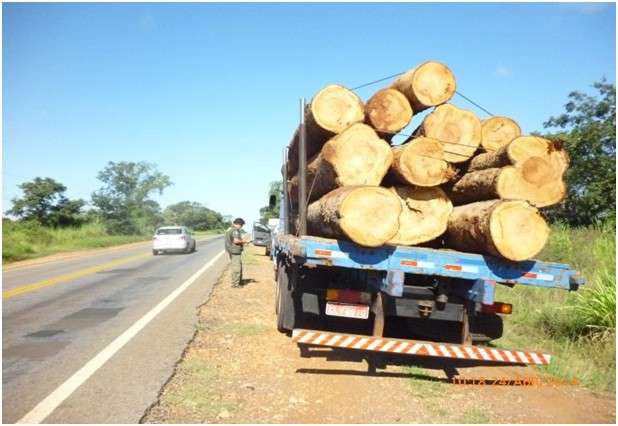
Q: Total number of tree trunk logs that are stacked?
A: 11